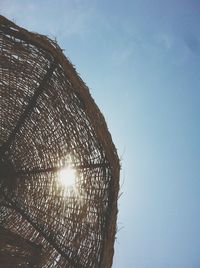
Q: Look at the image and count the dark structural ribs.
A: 3